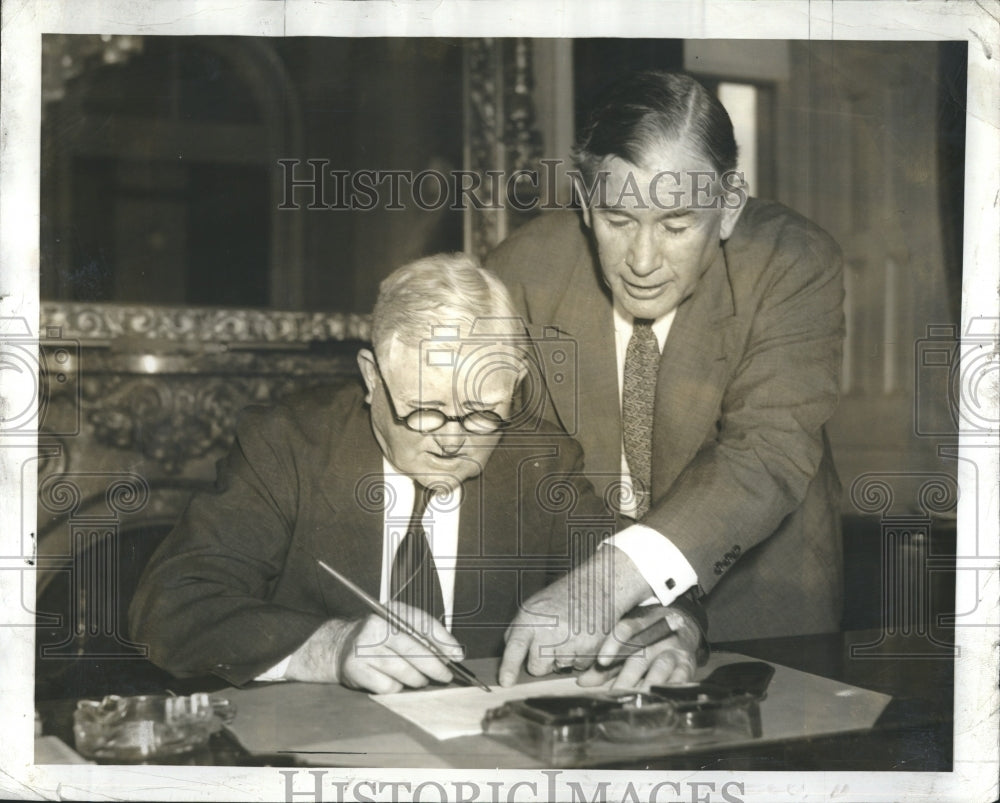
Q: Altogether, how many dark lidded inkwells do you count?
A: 2